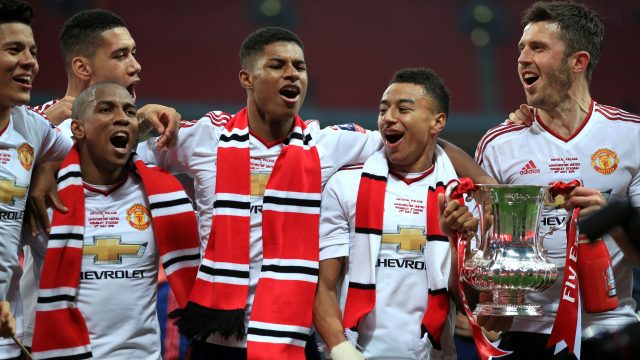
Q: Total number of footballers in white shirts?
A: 6